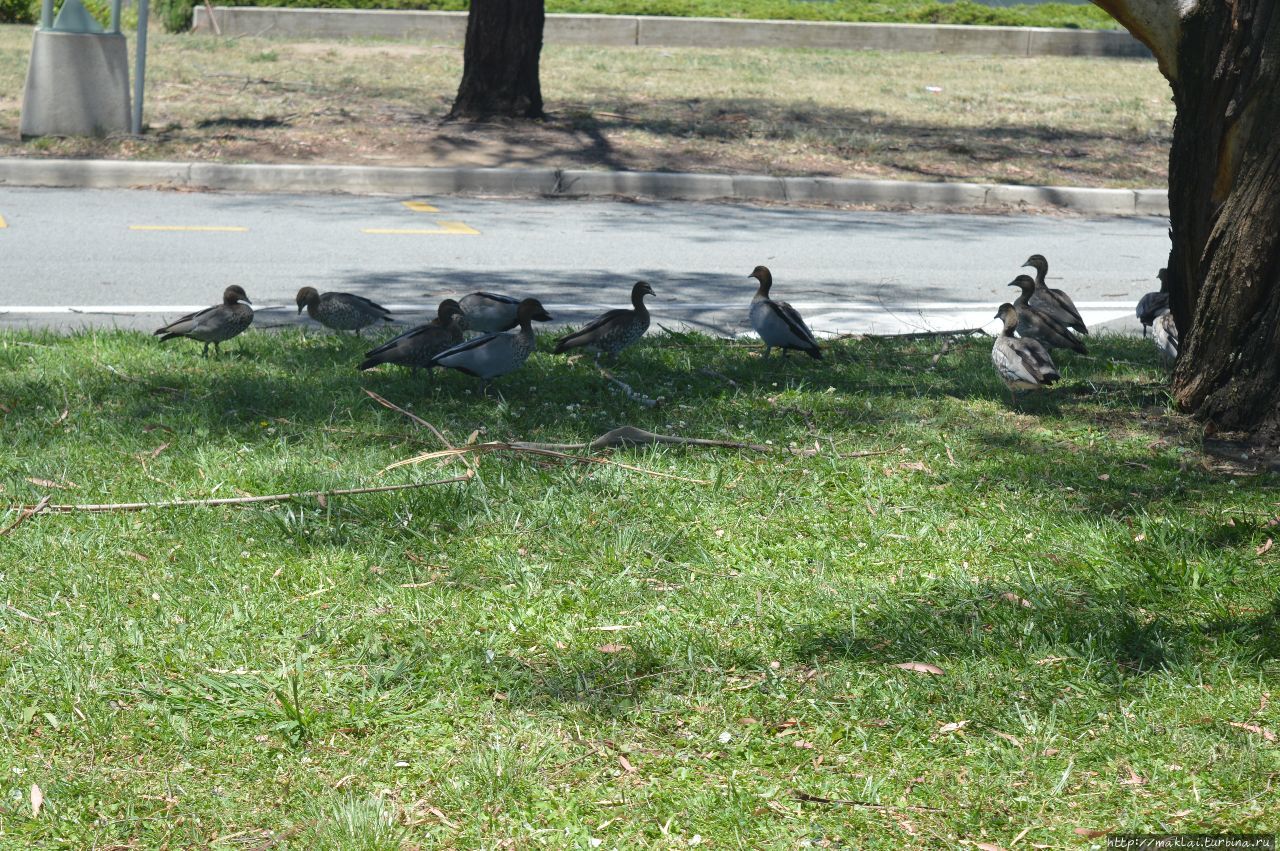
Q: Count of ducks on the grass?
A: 12